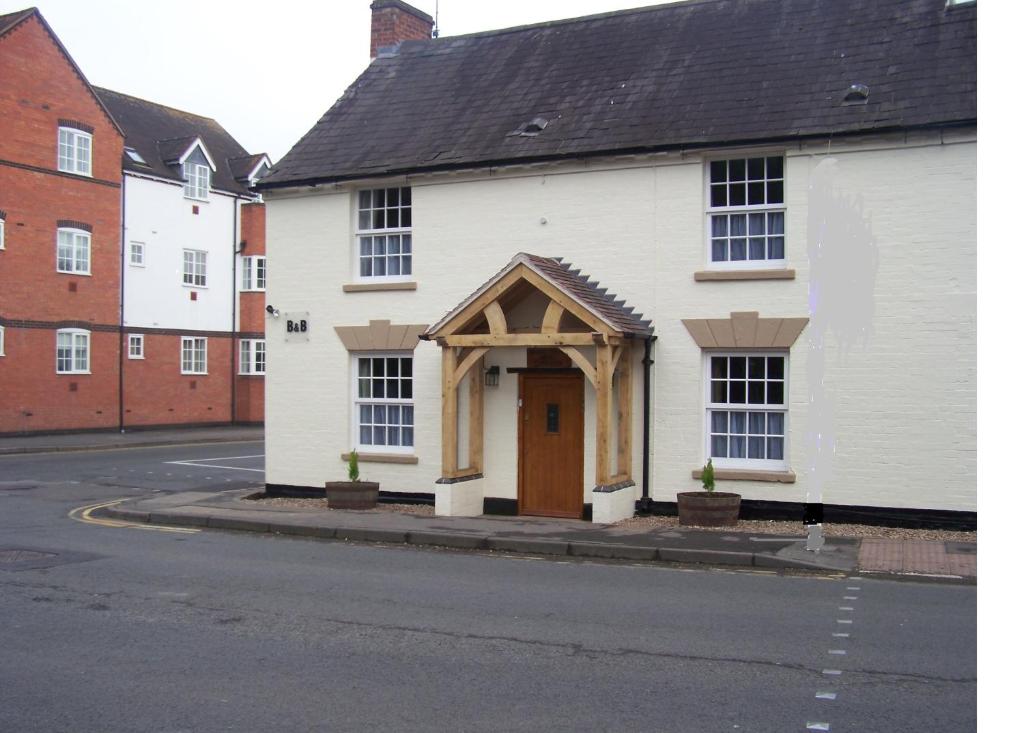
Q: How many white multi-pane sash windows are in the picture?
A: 4